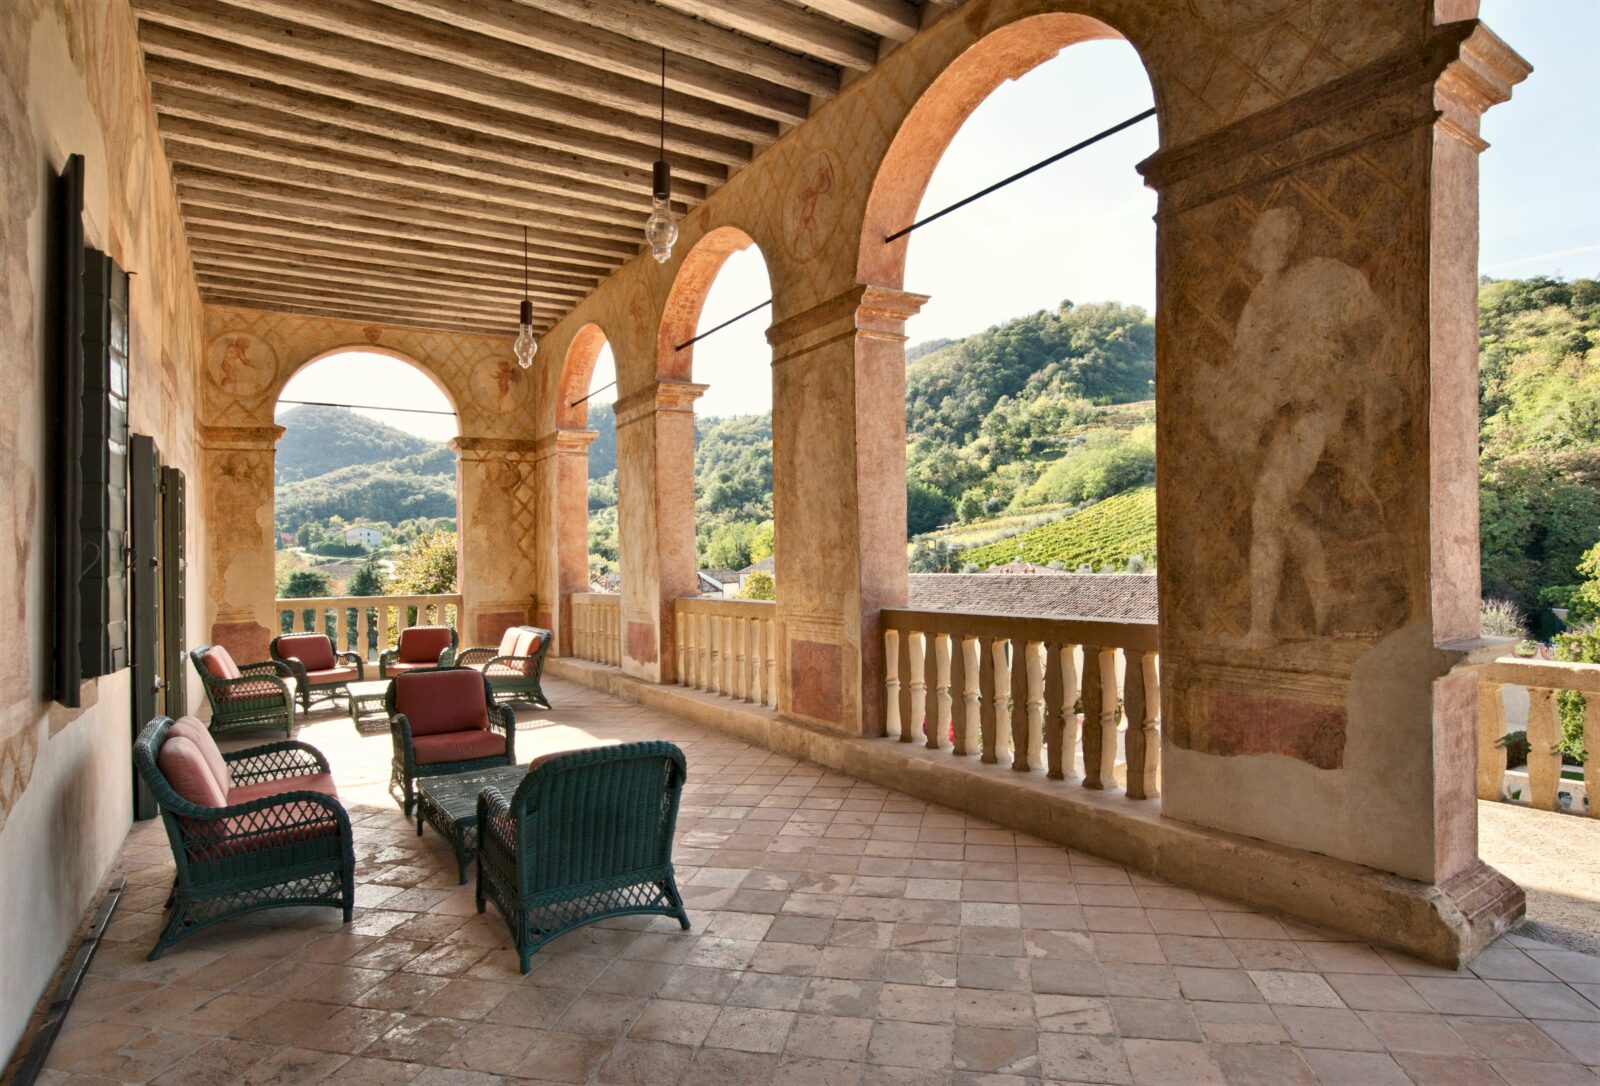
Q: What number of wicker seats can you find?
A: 7